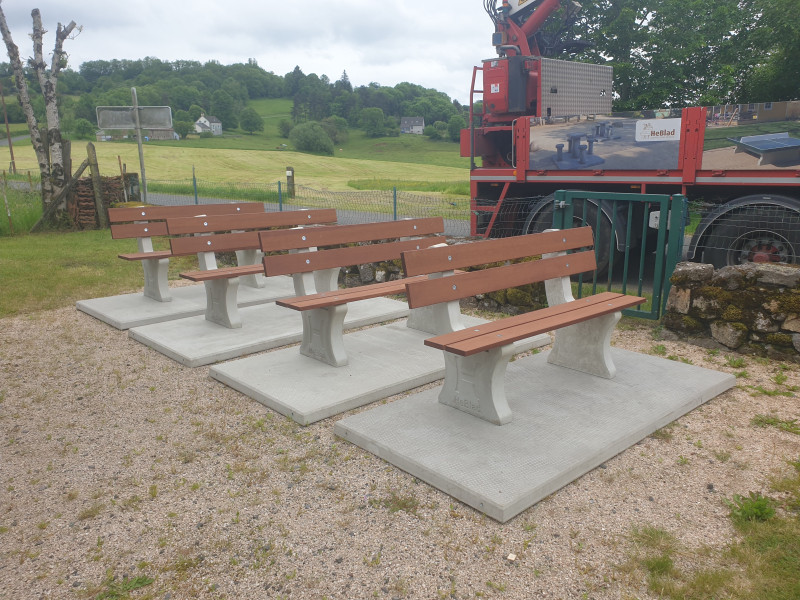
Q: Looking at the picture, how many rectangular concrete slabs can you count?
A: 4